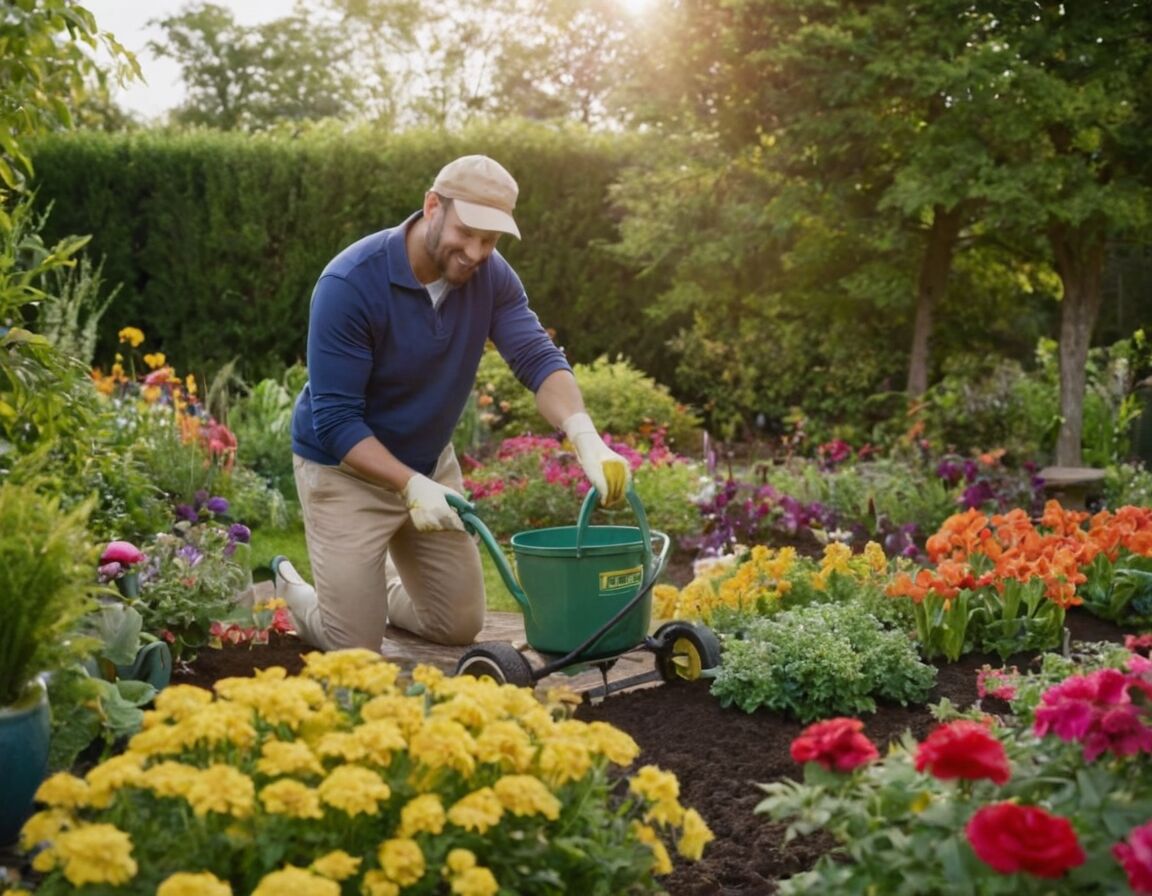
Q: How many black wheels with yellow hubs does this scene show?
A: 1